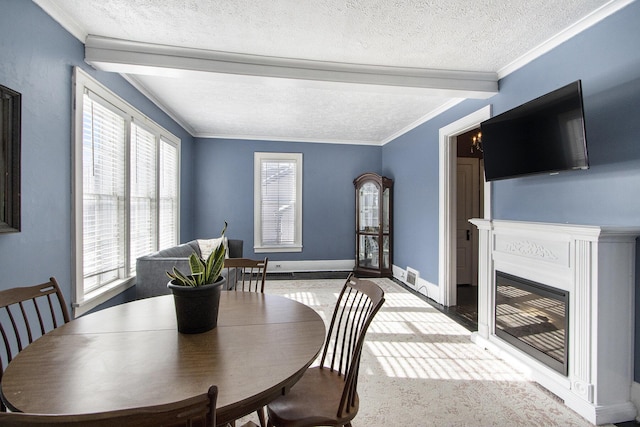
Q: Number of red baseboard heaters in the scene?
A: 0